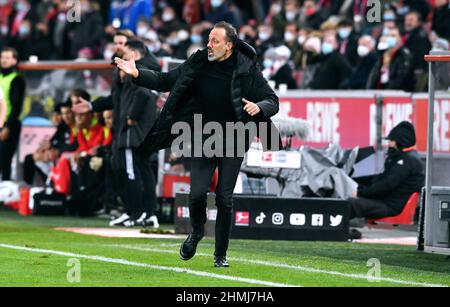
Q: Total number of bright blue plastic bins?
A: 0